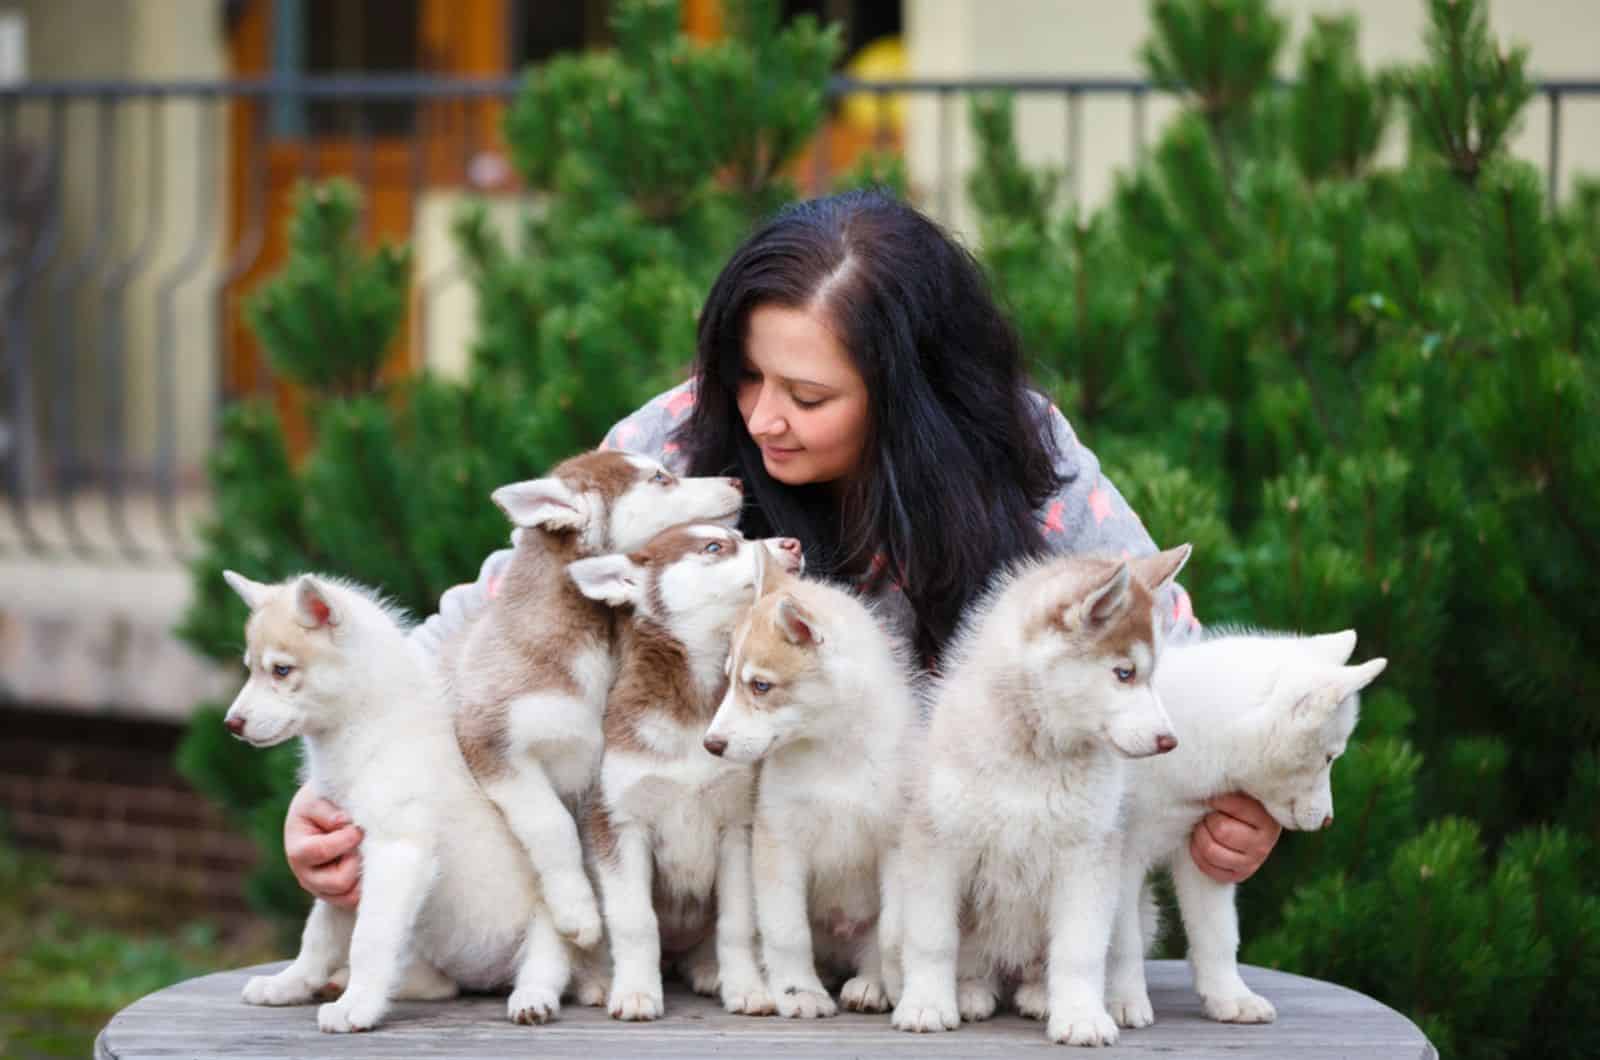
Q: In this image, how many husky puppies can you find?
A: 6